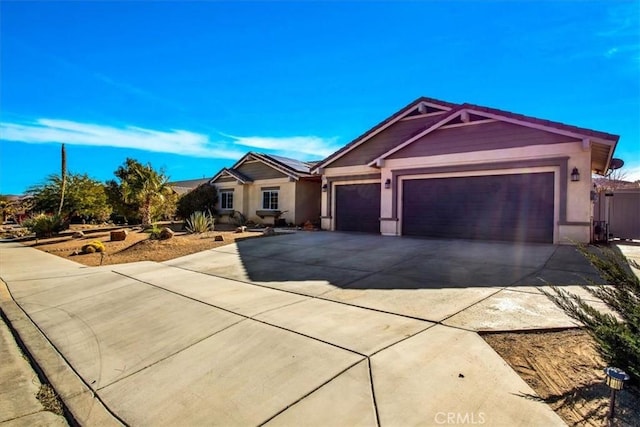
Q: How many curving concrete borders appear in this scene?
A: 1